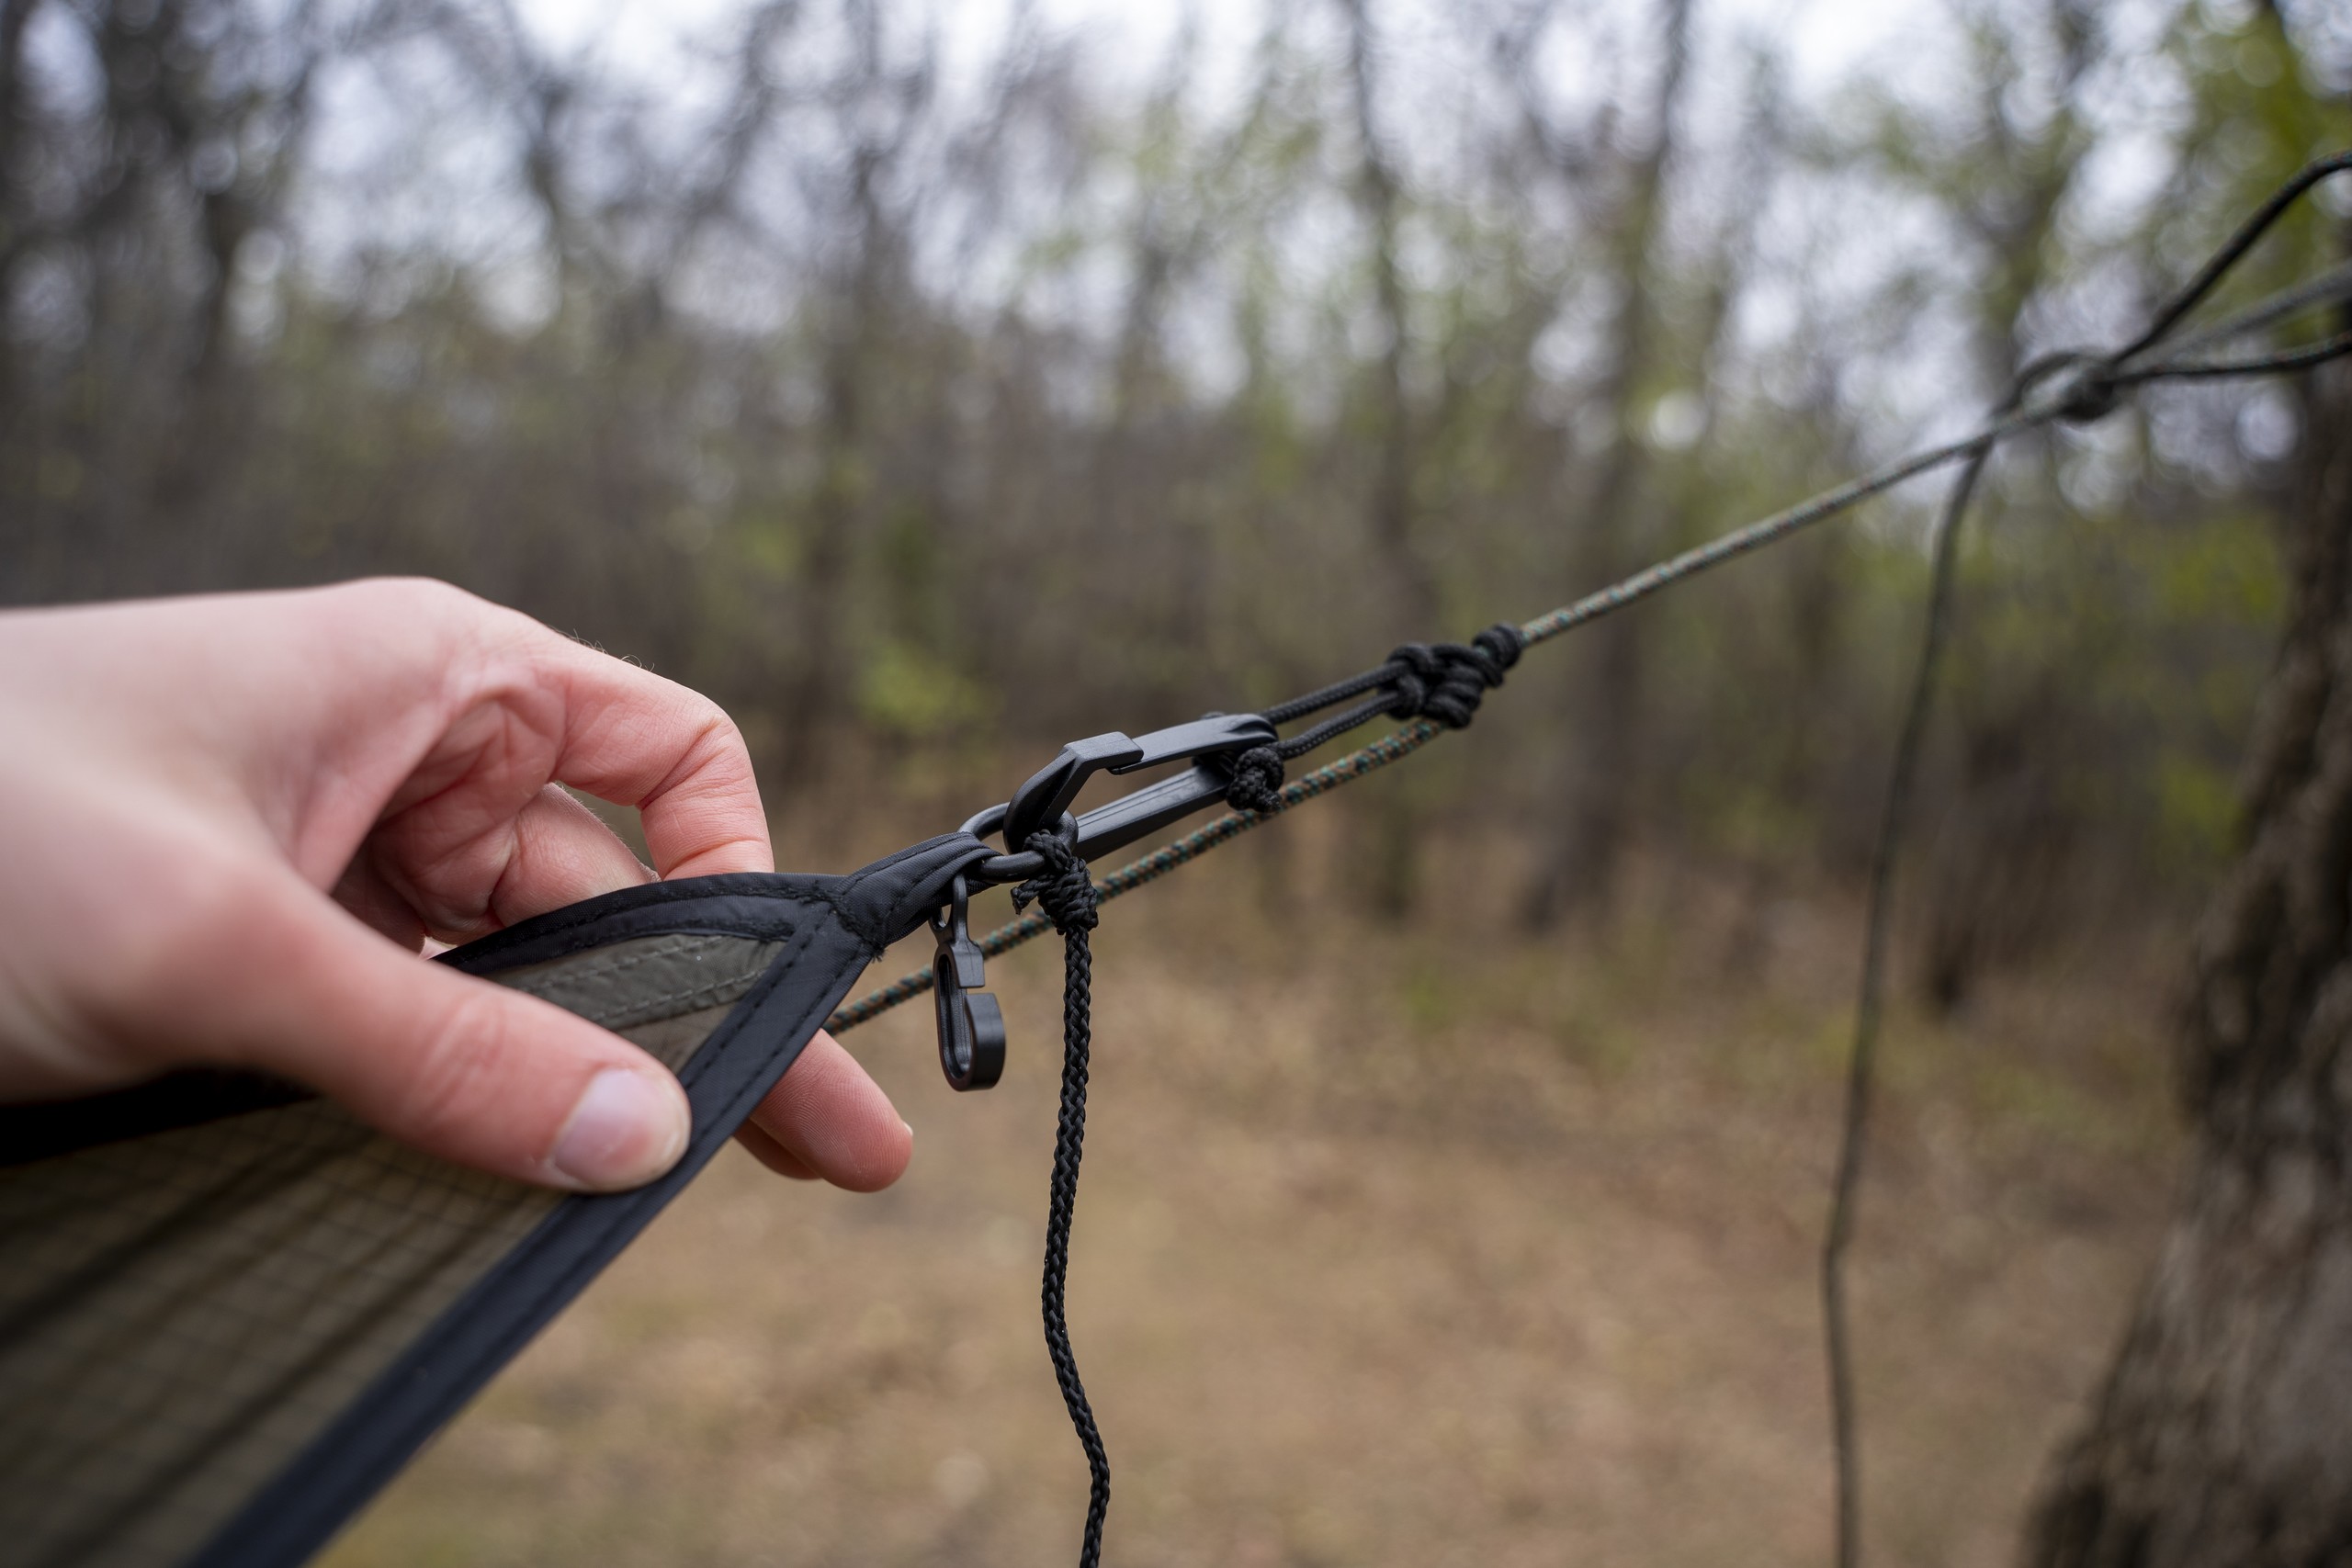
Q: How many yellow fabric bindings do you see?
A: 0